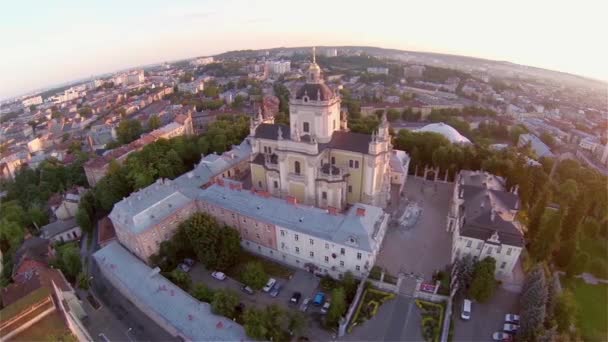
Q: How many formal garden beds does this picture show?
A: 2